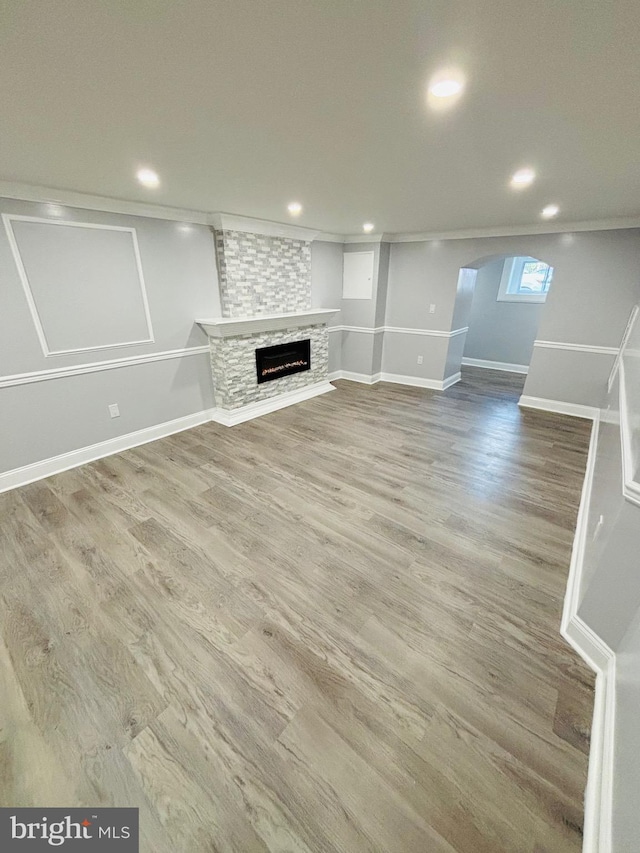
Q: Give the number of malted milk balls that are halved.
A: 0